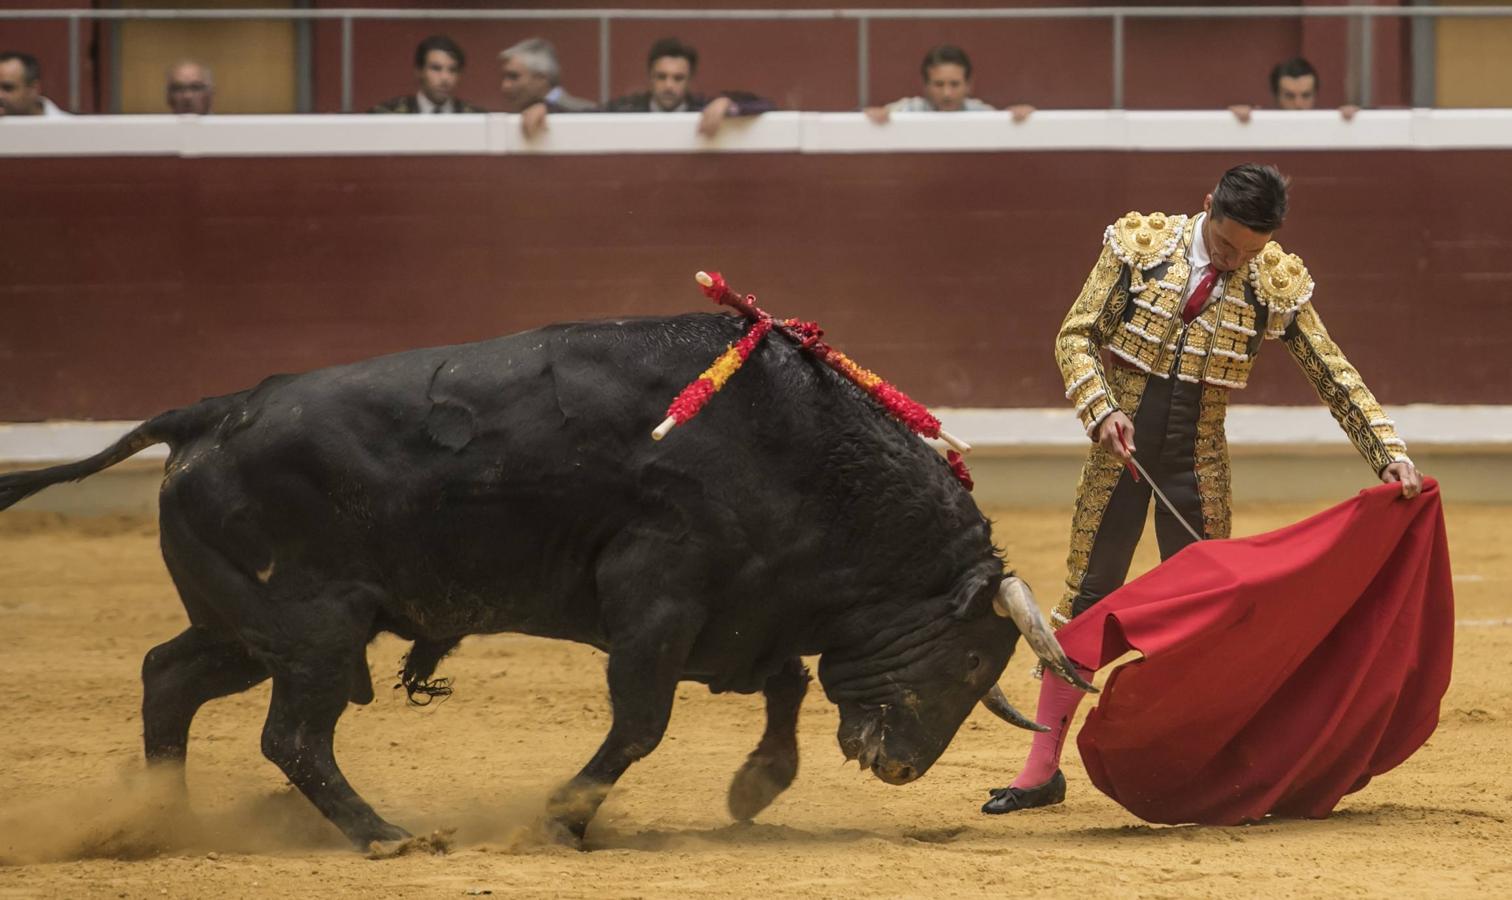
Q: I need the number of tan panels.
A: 2